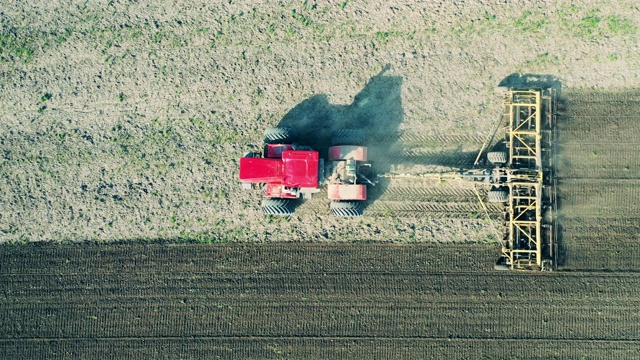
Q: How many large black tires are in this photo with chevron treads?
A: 4